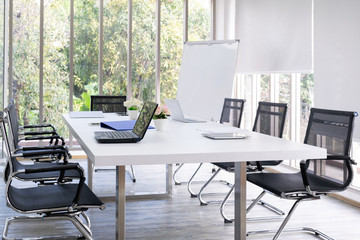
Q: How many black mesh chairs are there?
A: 7